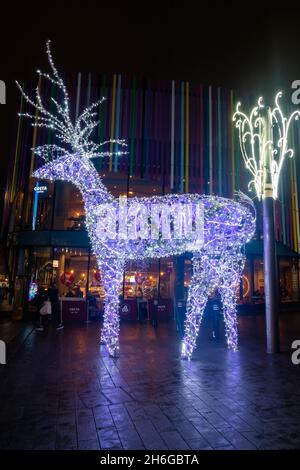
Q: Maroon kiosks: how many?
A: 3